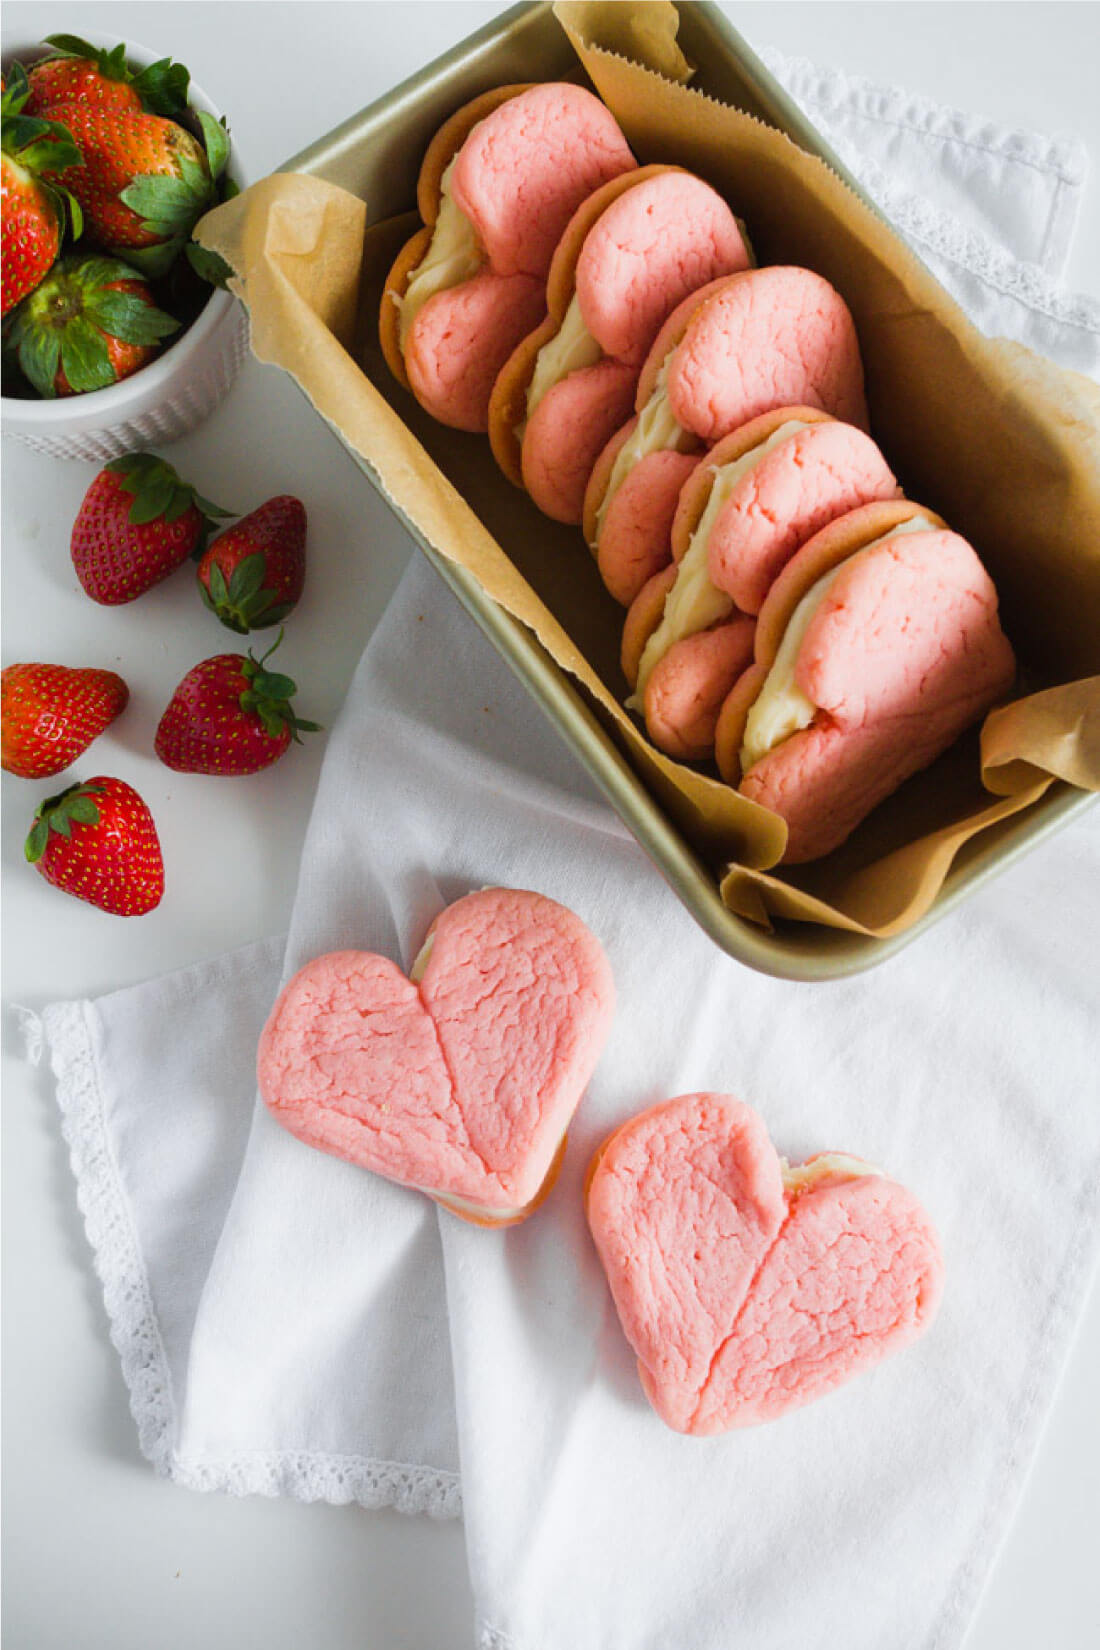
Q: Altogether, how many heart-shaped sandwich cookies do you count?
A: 7